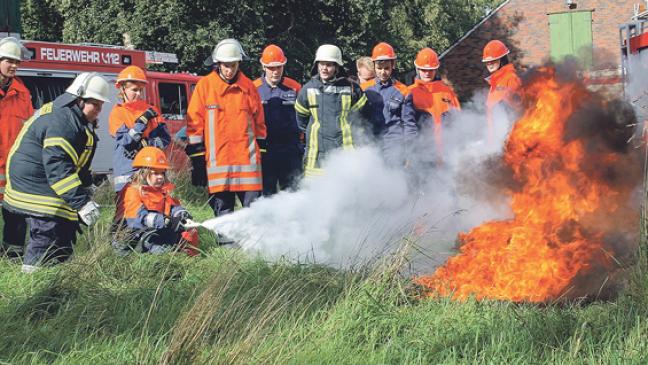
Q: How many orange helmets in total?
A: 6